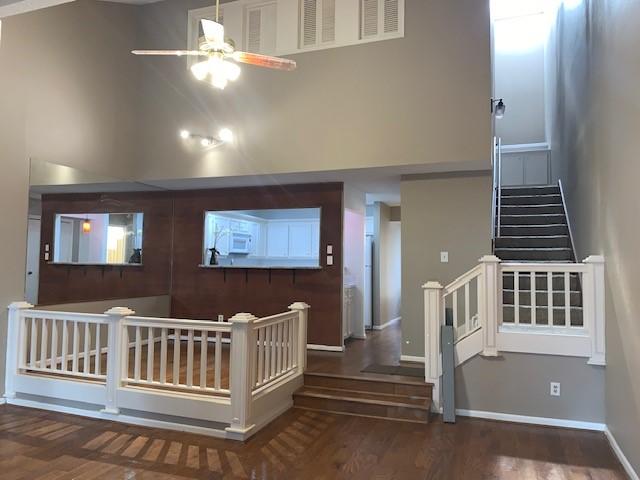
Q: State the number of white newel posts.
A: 7